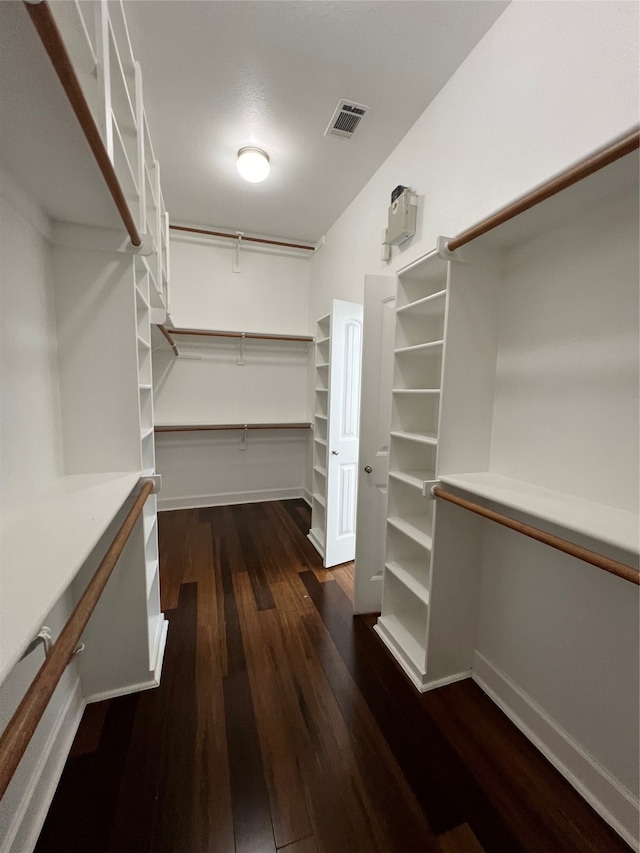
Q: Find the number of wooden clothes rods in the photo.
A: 8